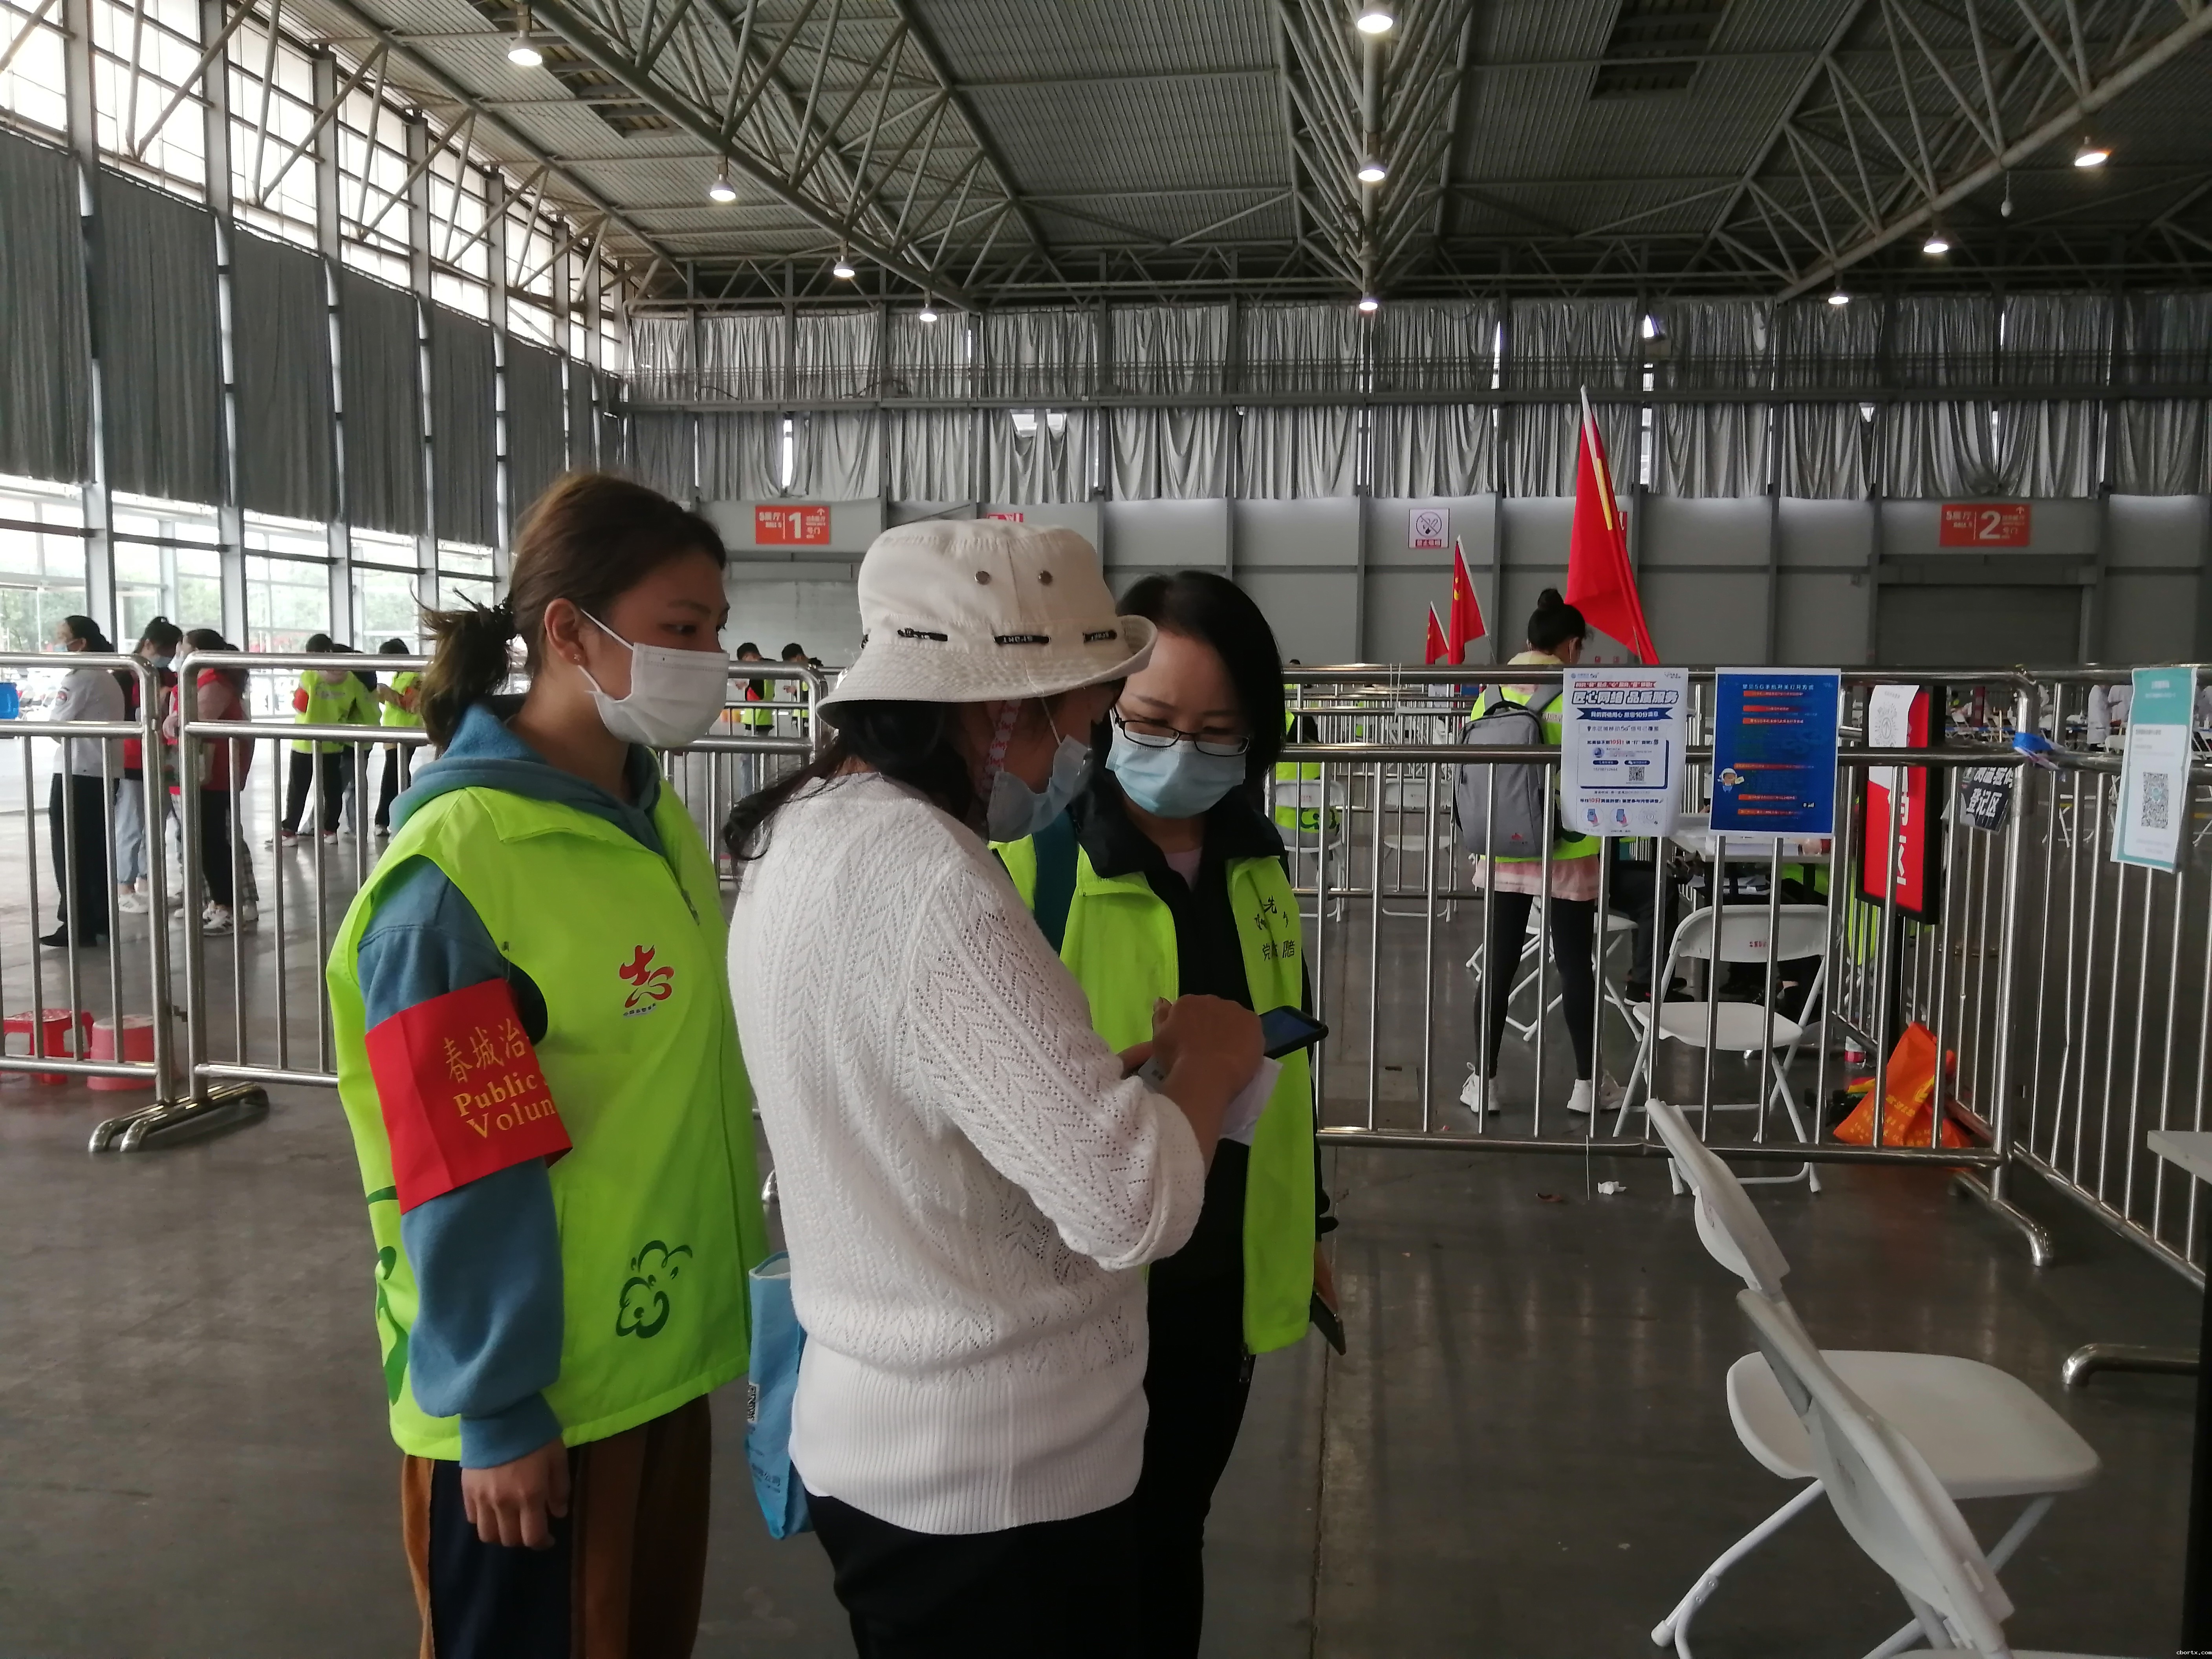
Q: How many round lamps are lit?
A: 10